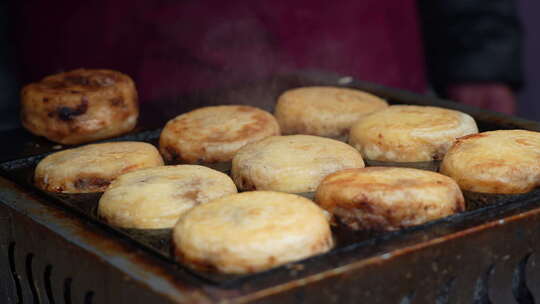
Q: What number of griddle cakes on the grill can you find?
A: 10